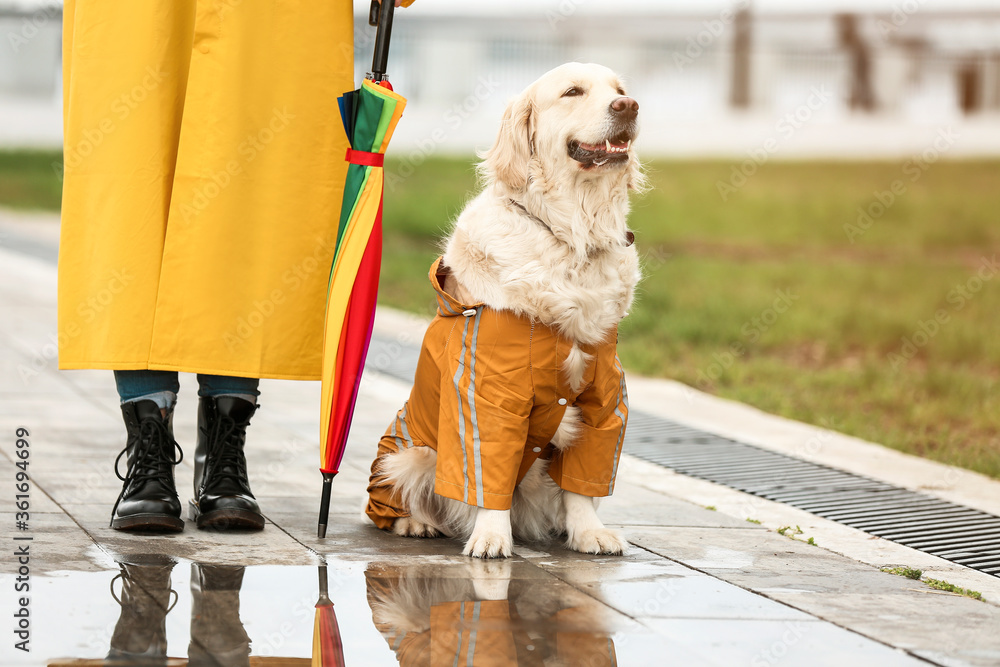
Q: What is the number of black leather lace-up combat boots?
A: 2